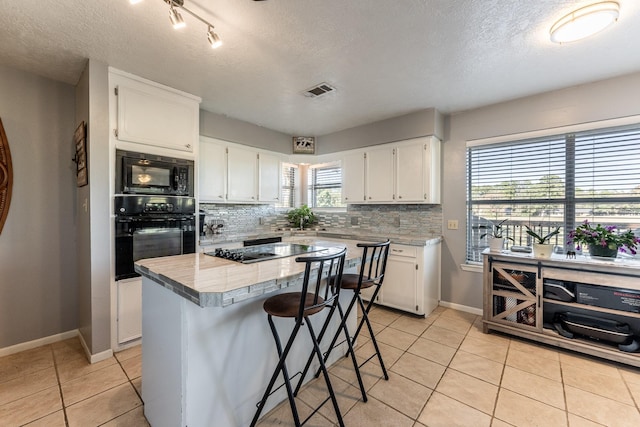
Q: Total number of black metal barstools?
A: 2